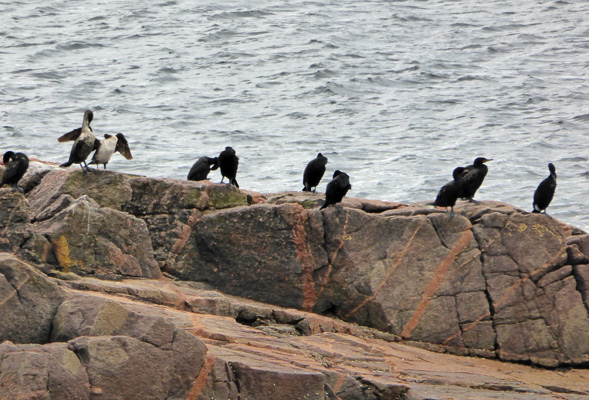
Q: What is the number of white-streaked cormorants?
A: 2